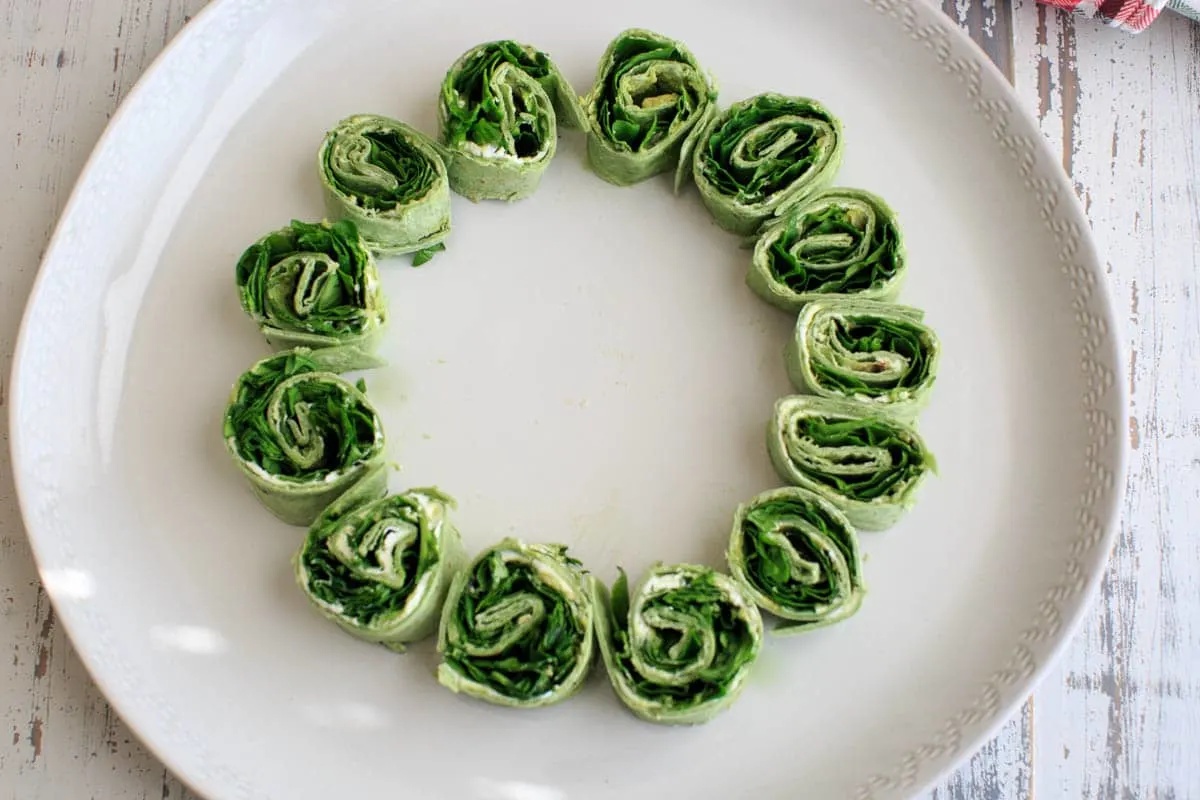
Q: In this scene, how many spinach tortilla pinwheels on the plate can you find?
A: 13